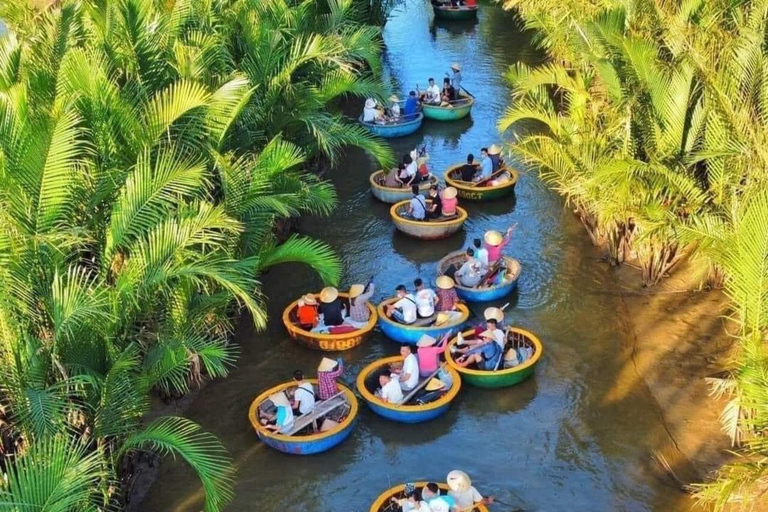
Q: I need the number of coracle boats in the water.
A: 13